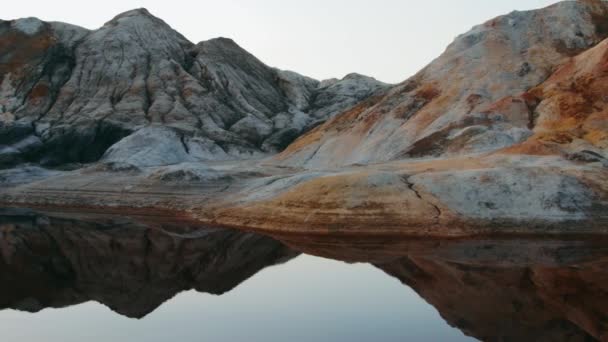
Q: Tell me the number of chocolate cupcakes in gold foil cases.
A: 0